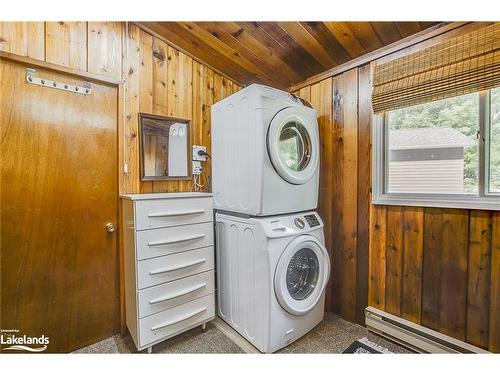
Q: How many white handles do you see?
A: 5